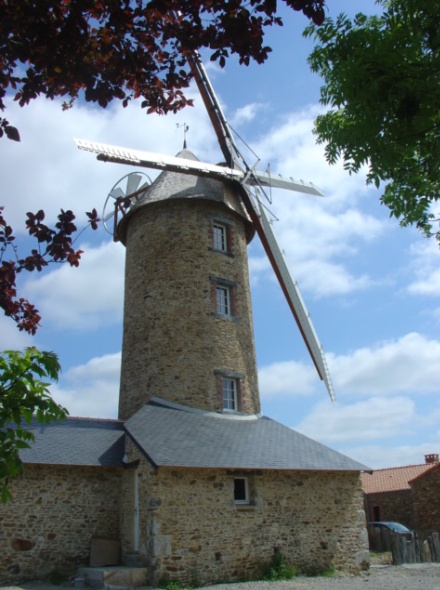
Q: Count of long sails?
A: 4